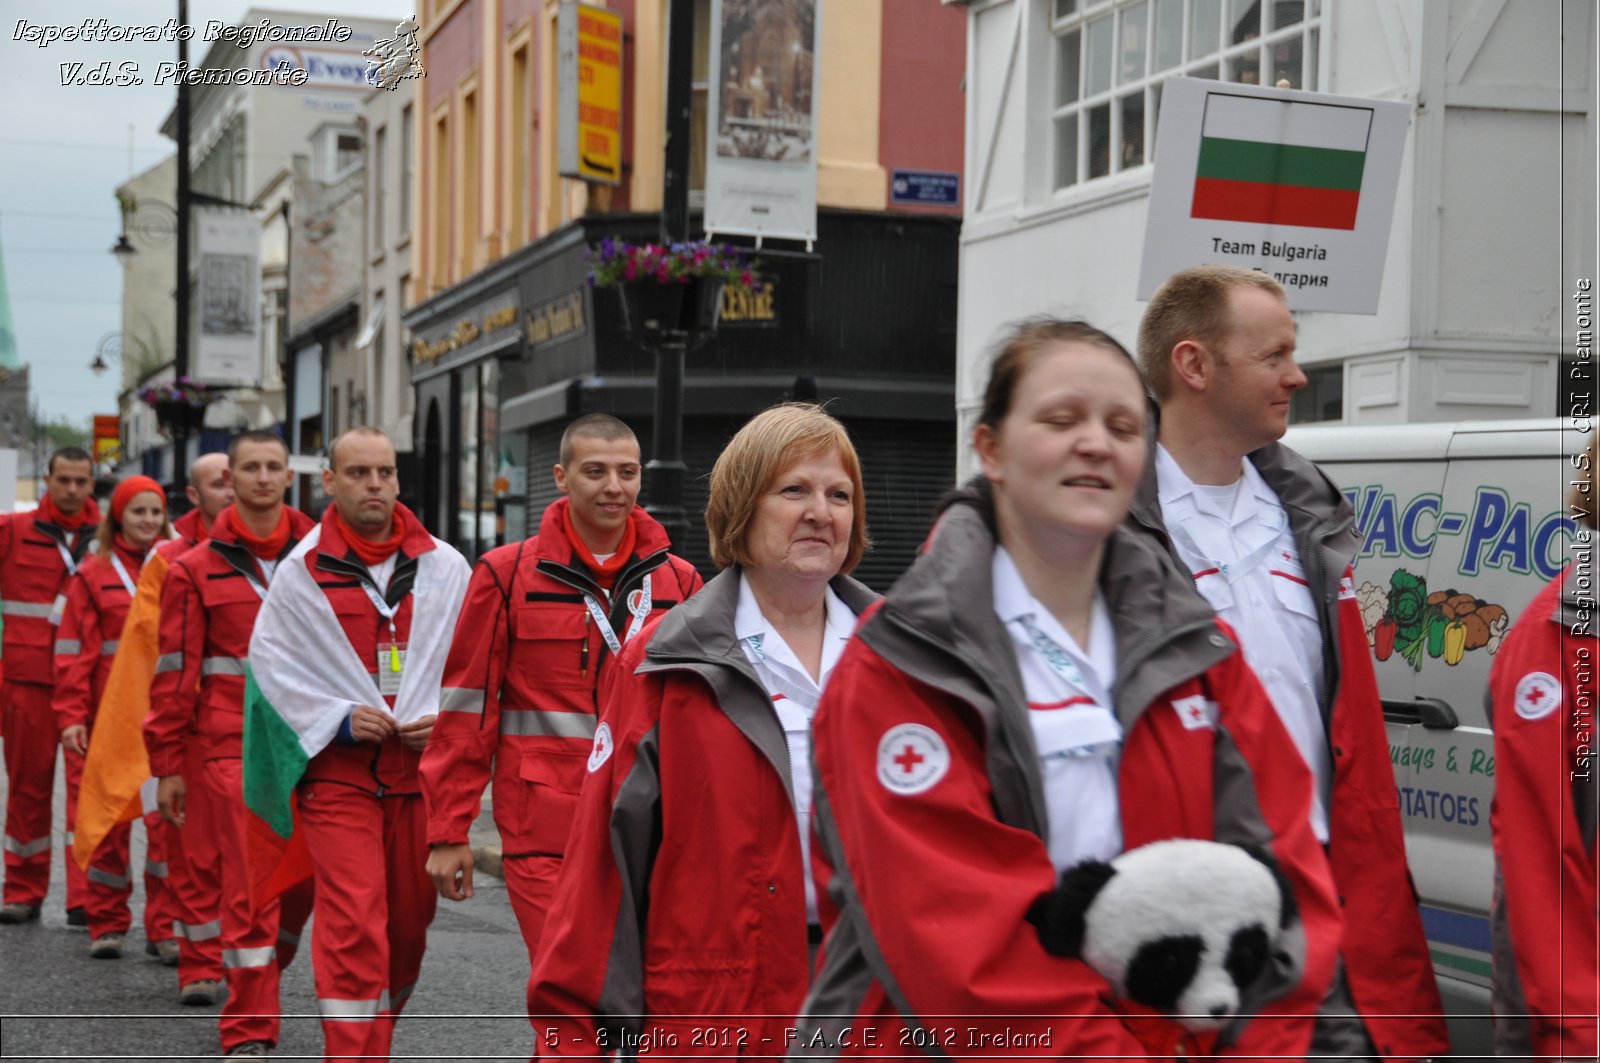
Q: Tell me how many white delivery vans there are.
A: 1